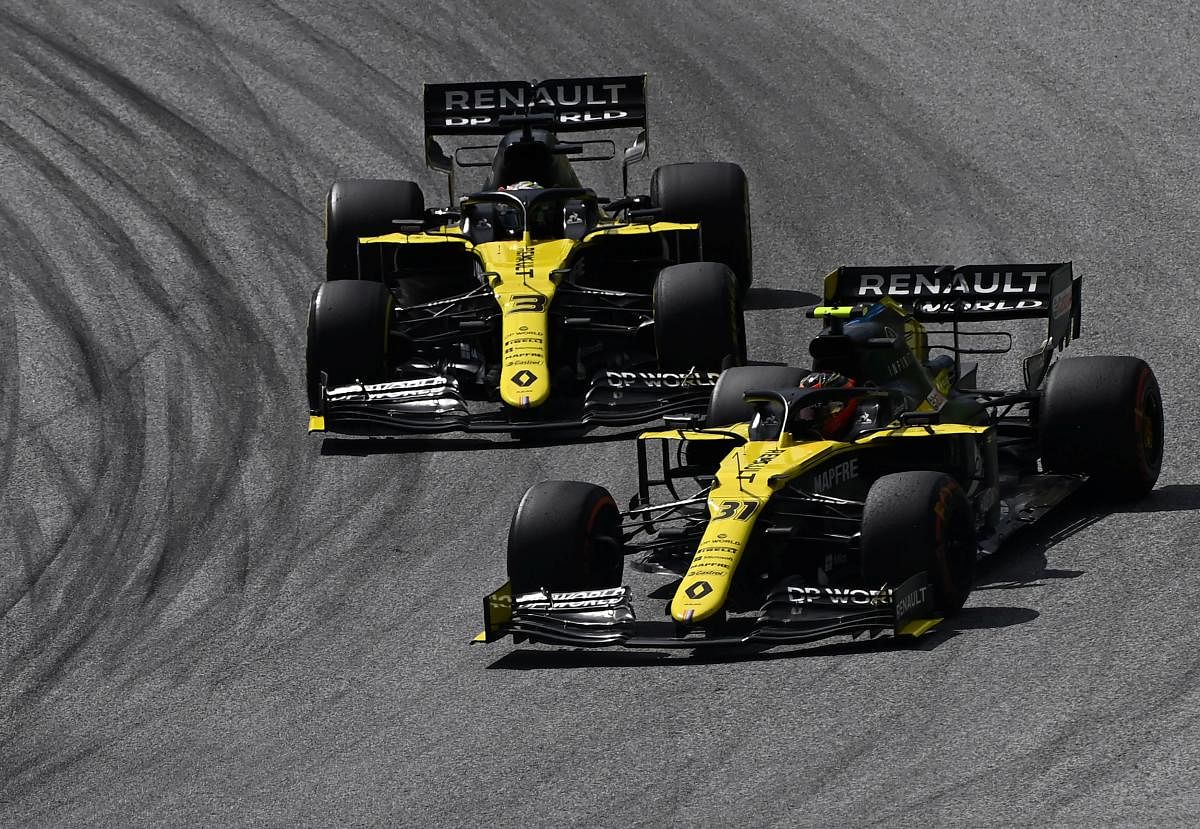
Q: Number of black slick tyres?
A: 8